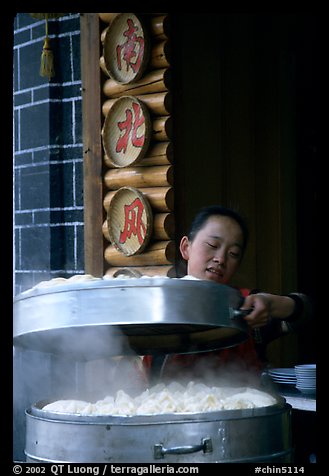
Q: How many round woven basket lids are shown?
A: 3